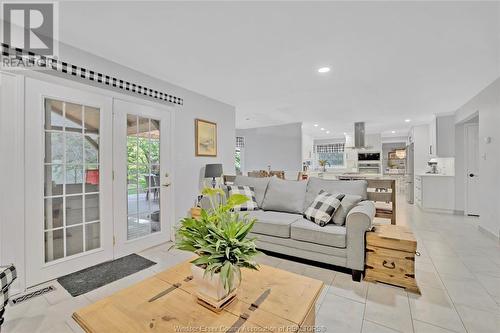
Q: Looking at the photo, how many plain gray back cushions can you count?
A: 3